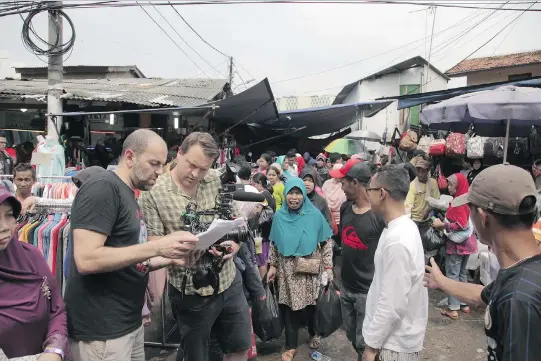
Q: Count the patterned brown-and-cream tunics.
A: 1